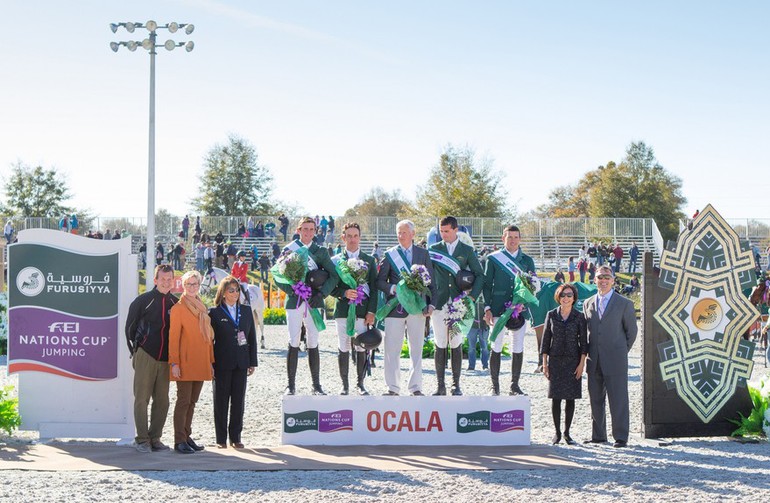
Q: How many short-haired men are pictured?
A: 7